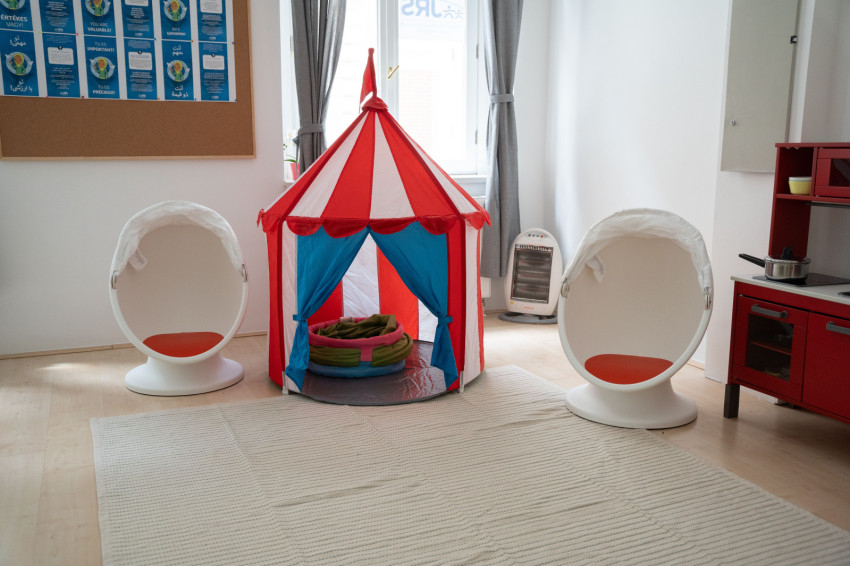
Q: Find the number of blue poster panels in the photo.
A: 12